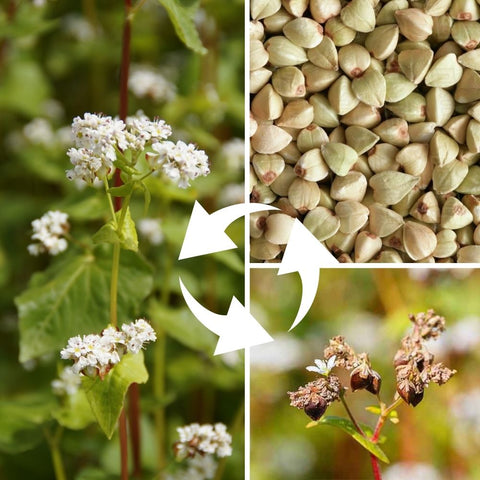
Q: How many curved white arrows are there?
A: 3